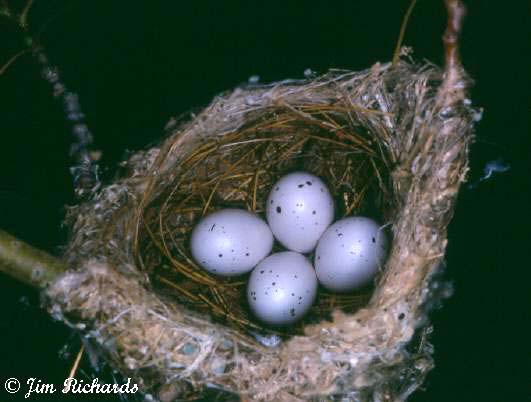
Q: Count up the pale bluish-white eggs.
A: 4